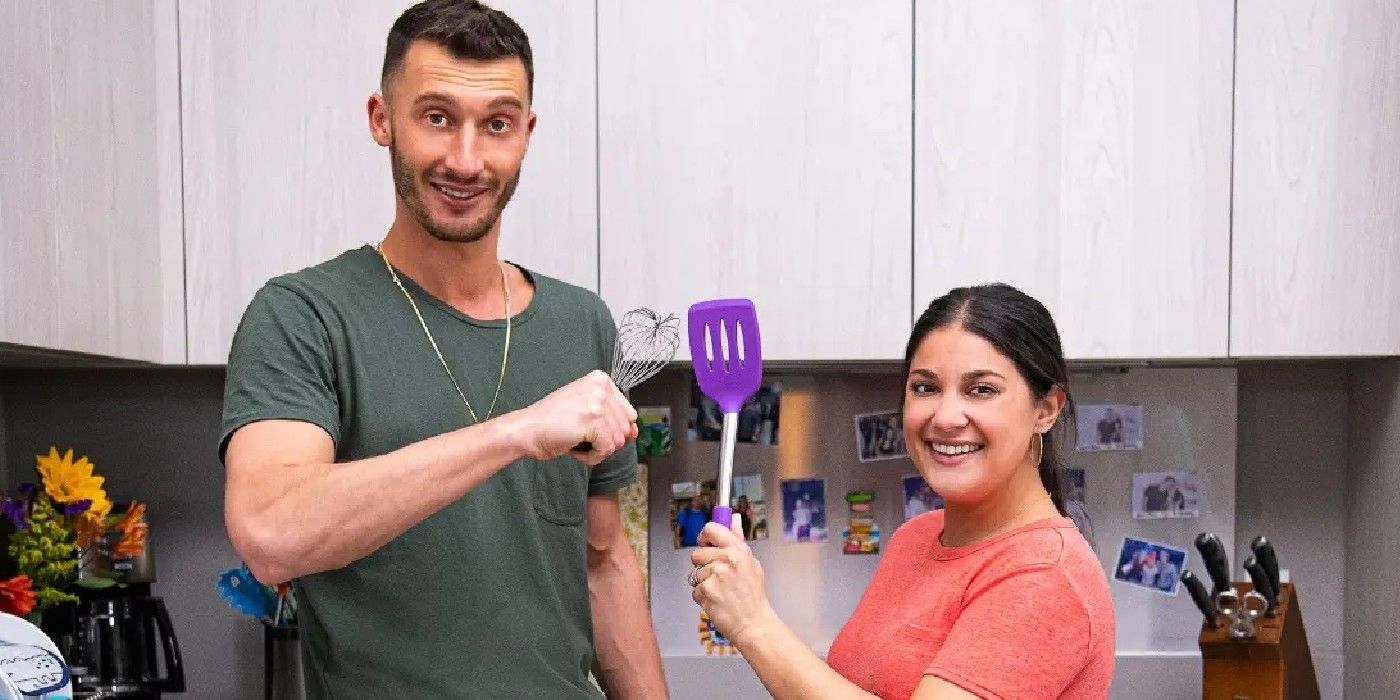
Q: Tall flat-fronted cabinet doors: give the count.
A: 5